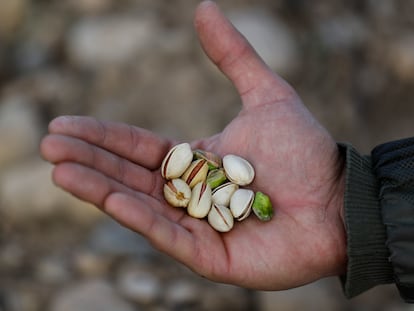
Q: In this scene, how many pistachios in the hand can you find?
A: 11